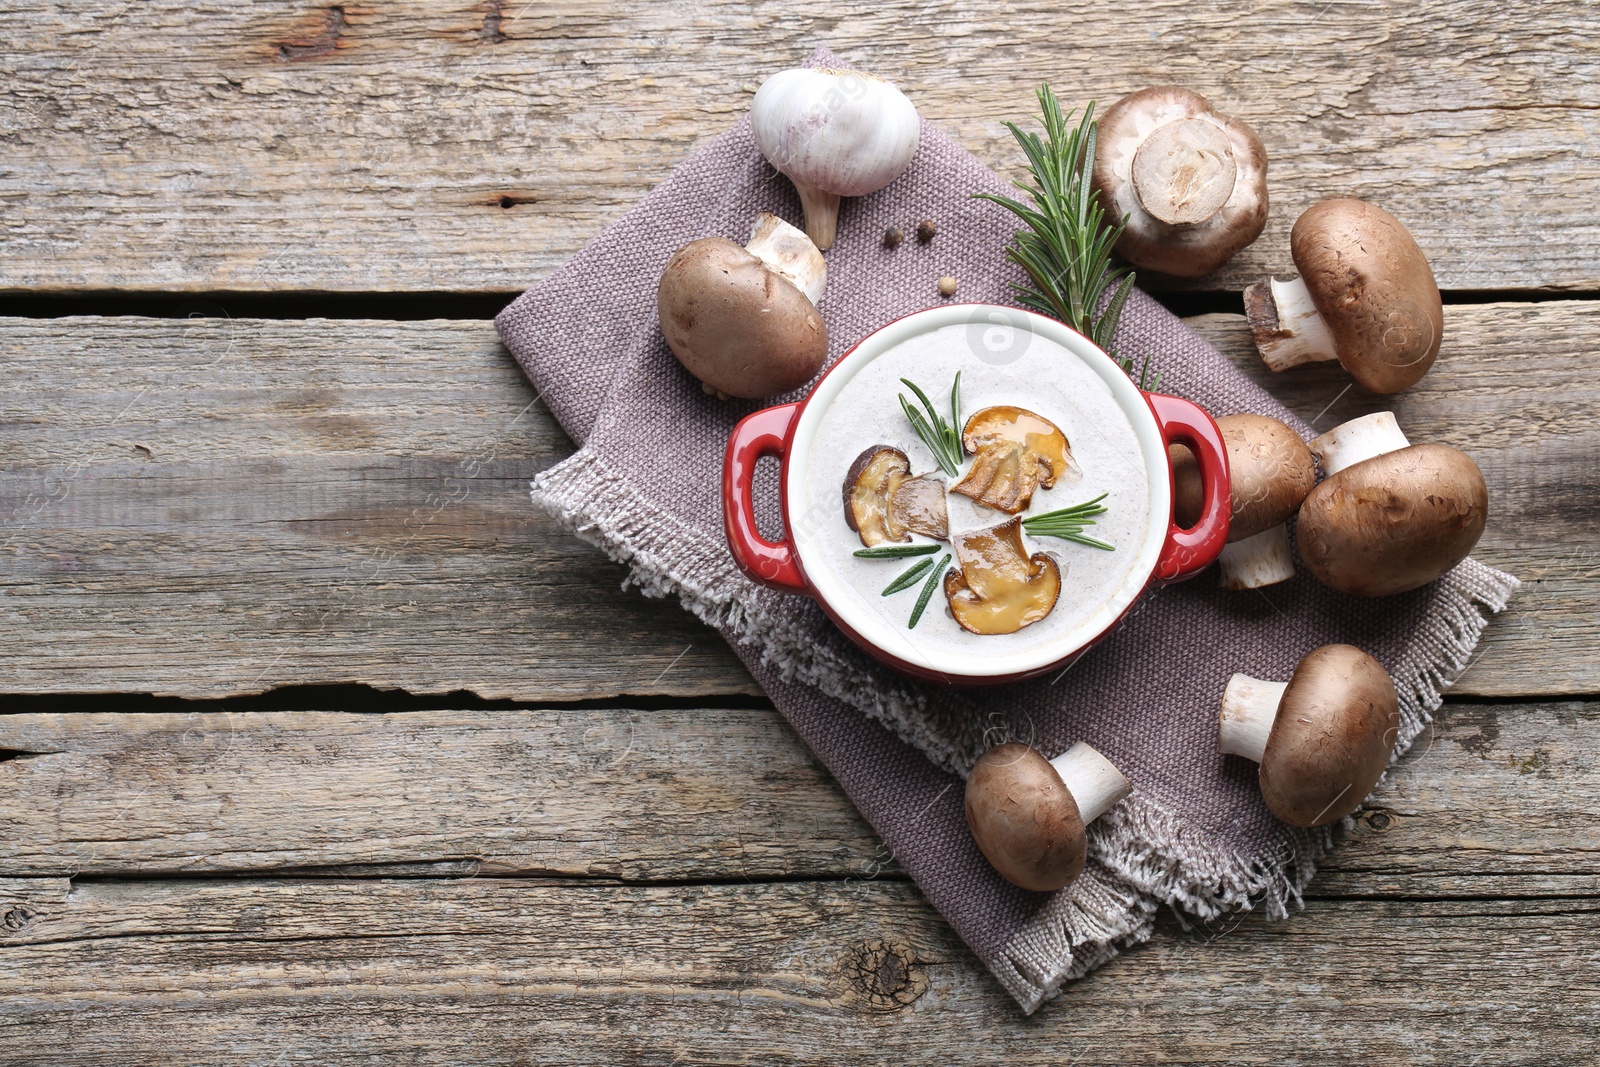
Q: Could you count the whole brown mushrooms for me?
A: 7